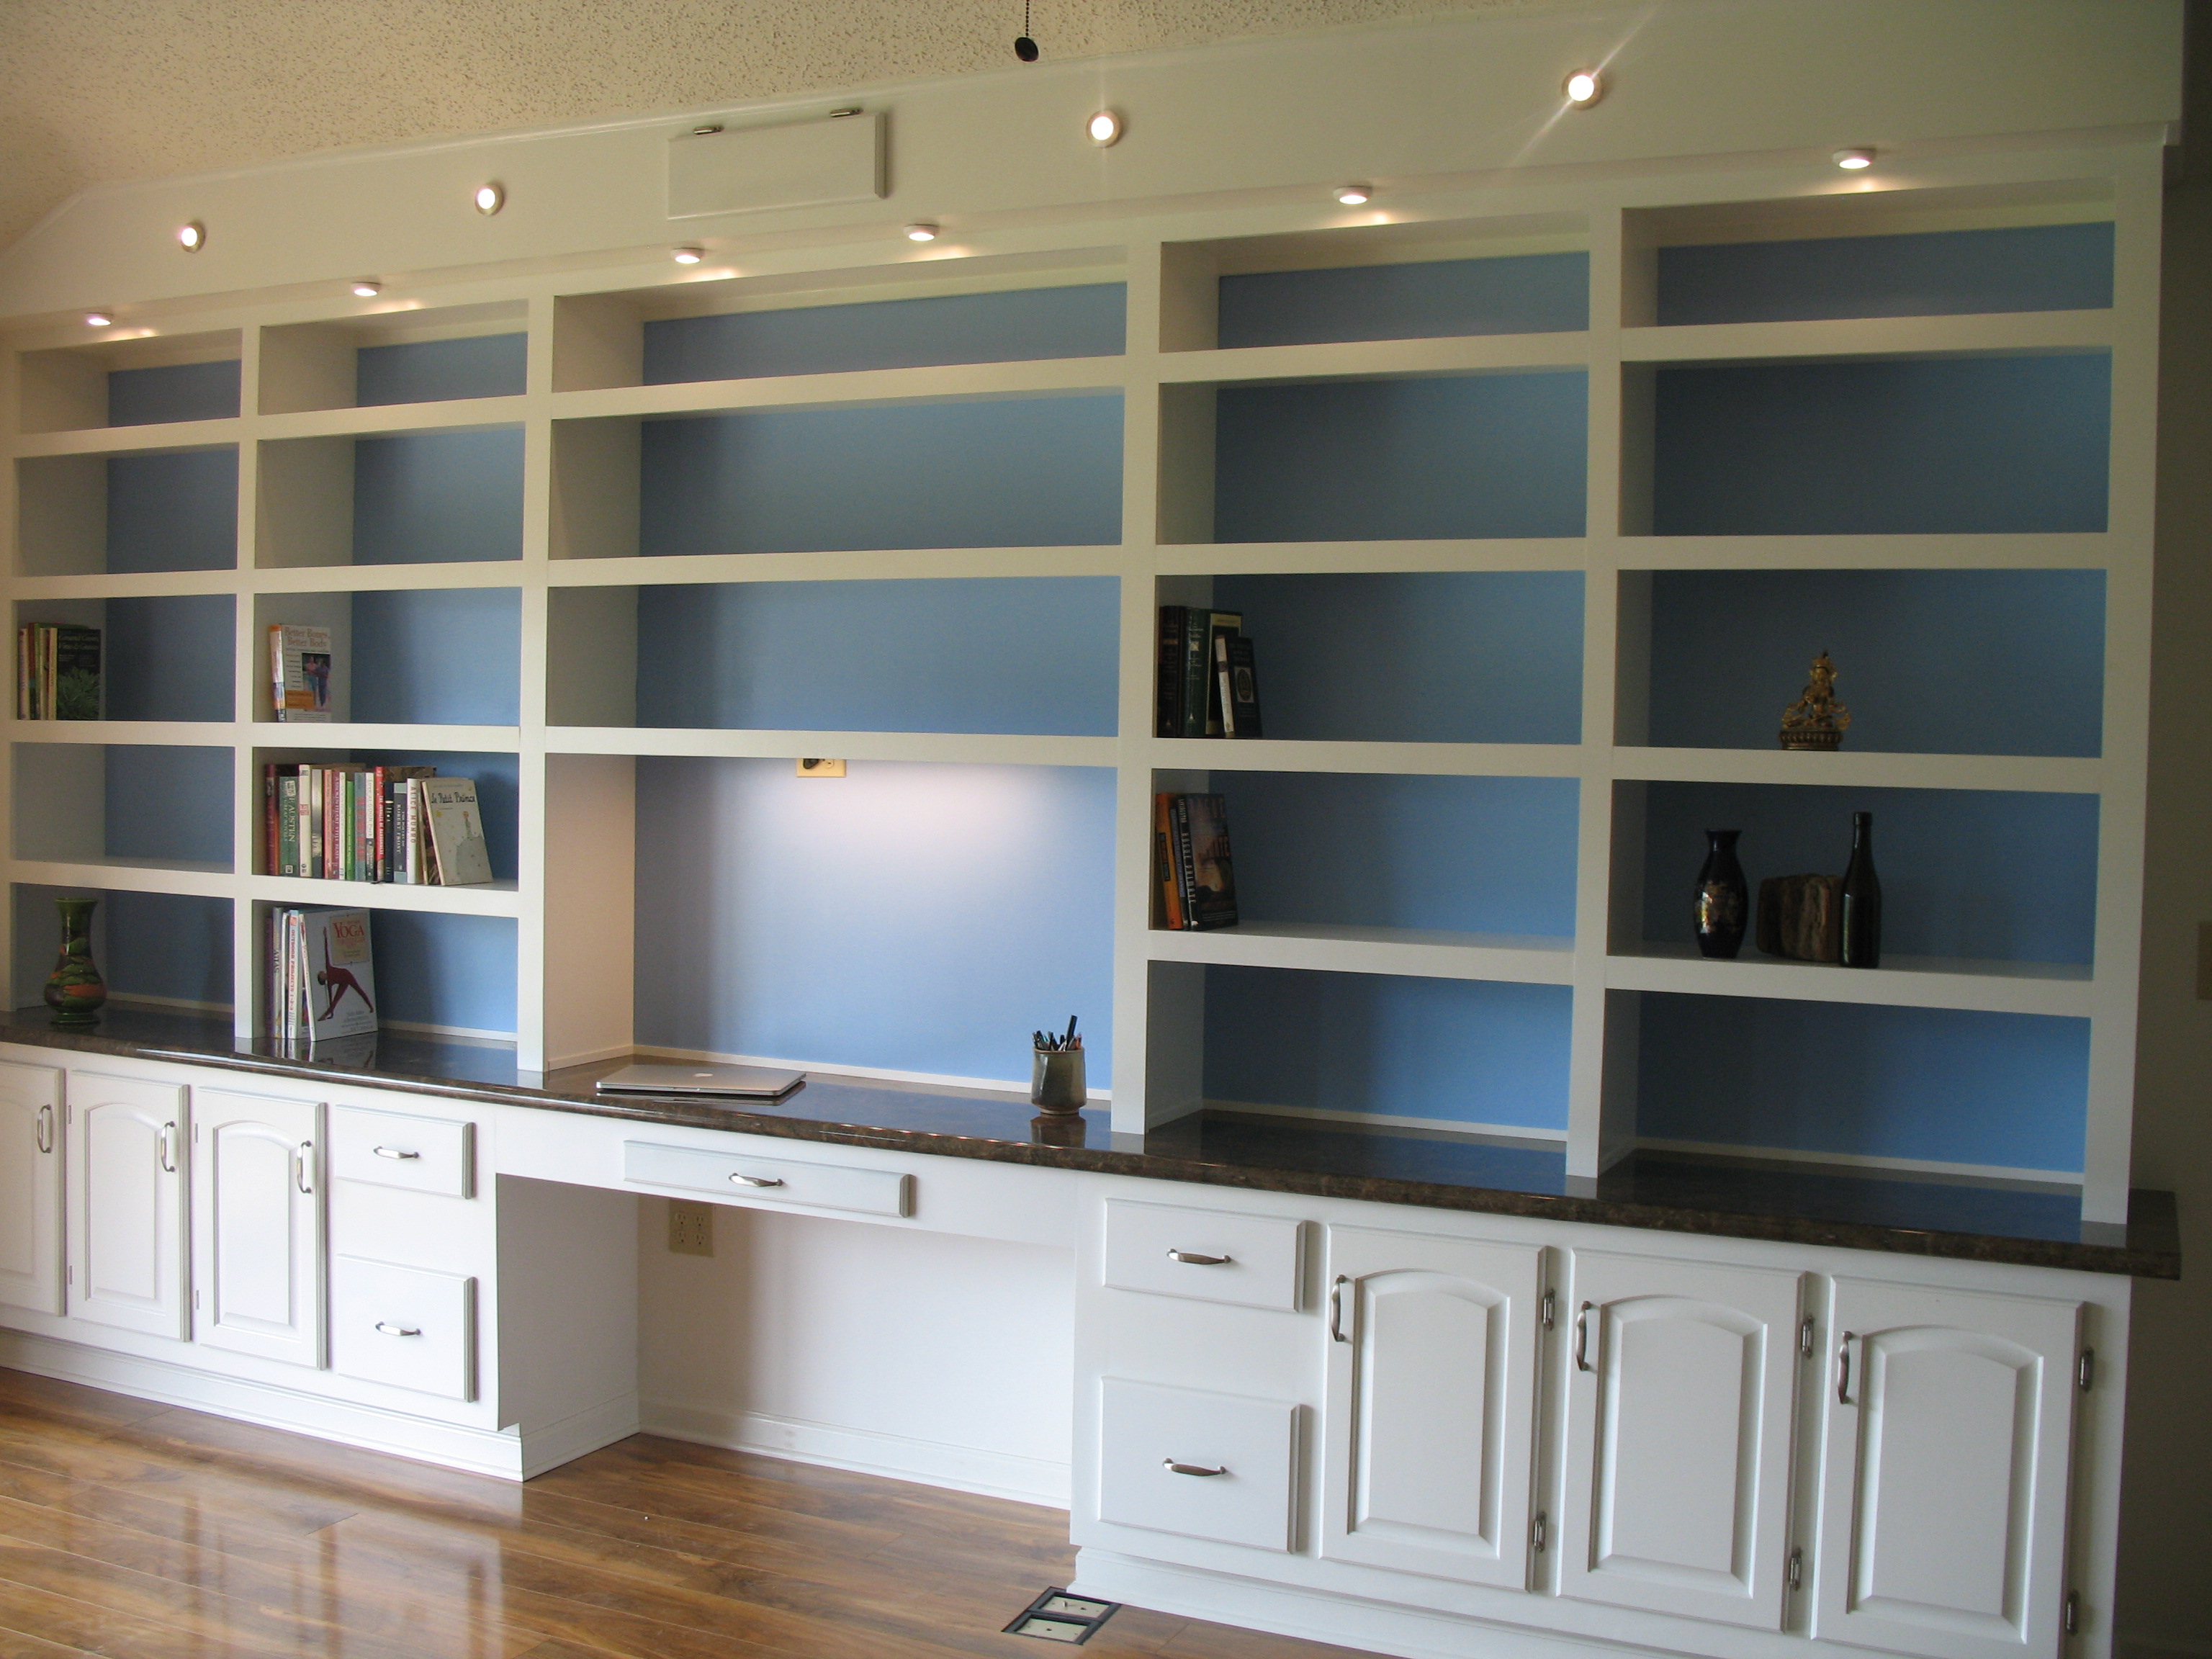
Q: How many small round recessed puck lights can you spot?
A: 10